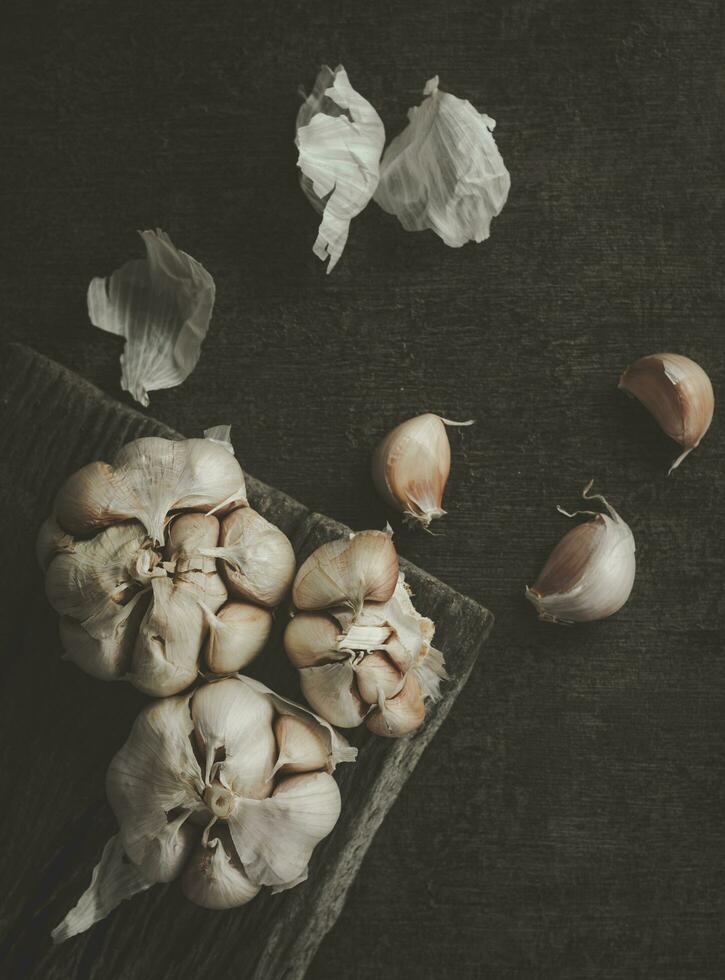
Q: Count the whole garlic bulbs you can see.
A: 3